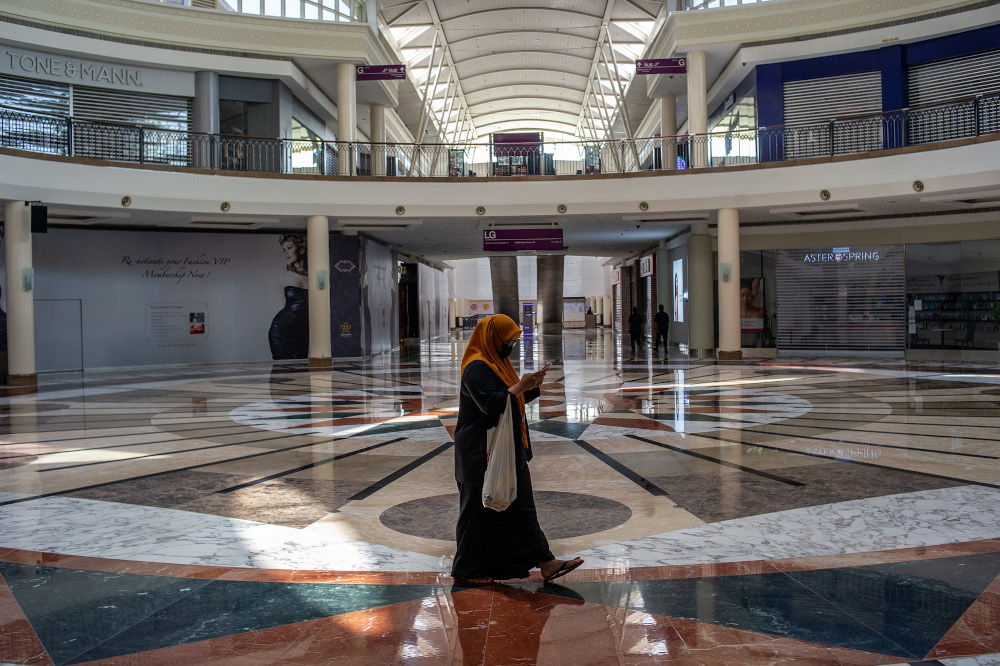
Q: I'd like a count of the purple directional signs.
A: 3